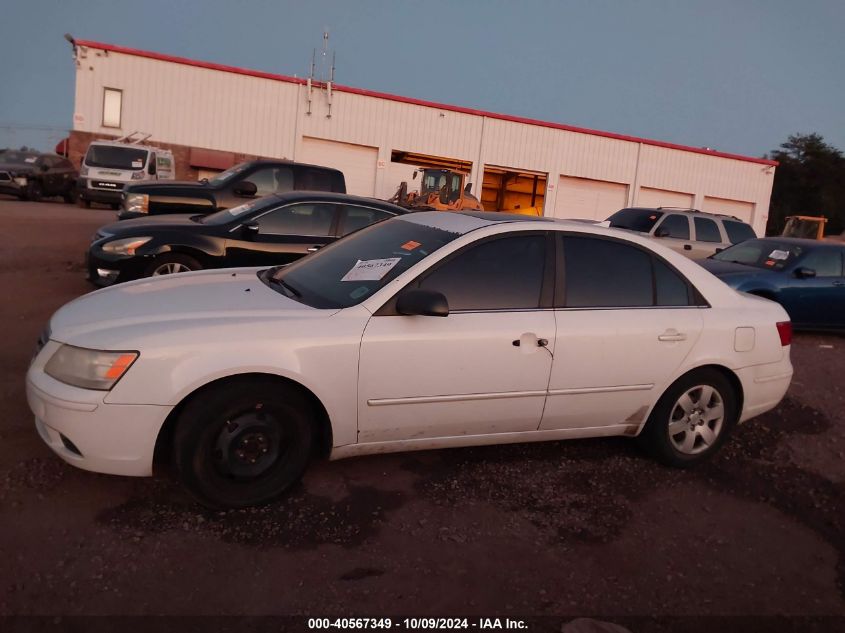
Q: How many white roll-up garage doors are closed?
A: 4